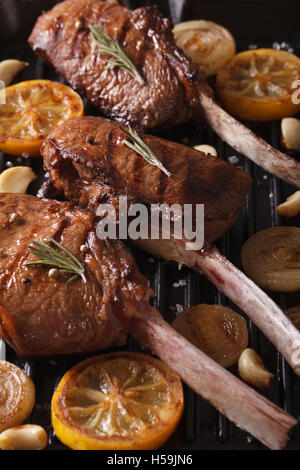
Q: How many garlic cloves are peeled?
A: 7